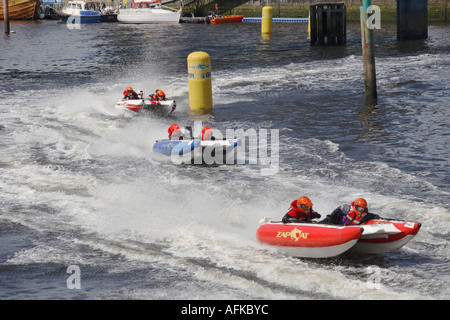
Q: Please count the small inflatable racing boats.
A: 3